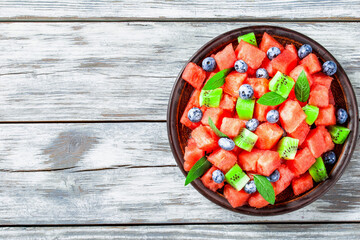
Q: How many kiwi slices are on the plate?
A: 10